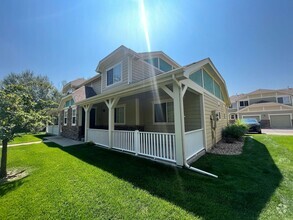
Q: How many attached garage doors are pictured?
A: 2